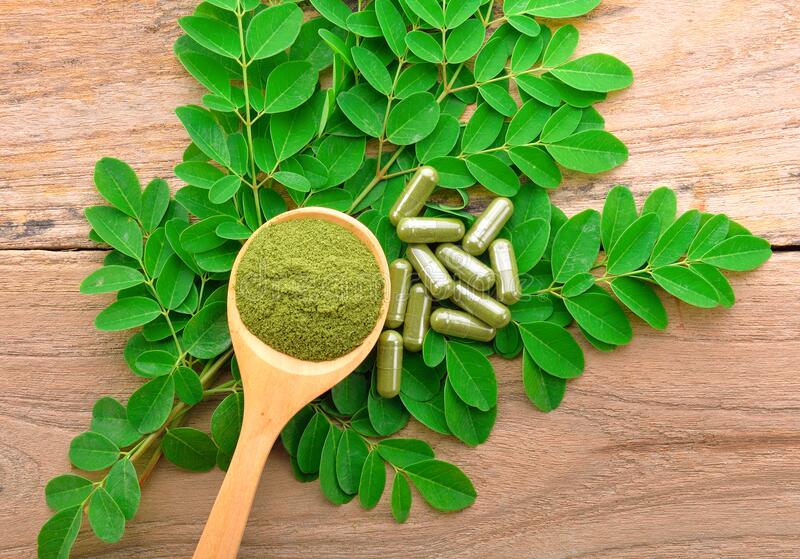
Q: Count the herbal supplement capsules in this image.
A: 11